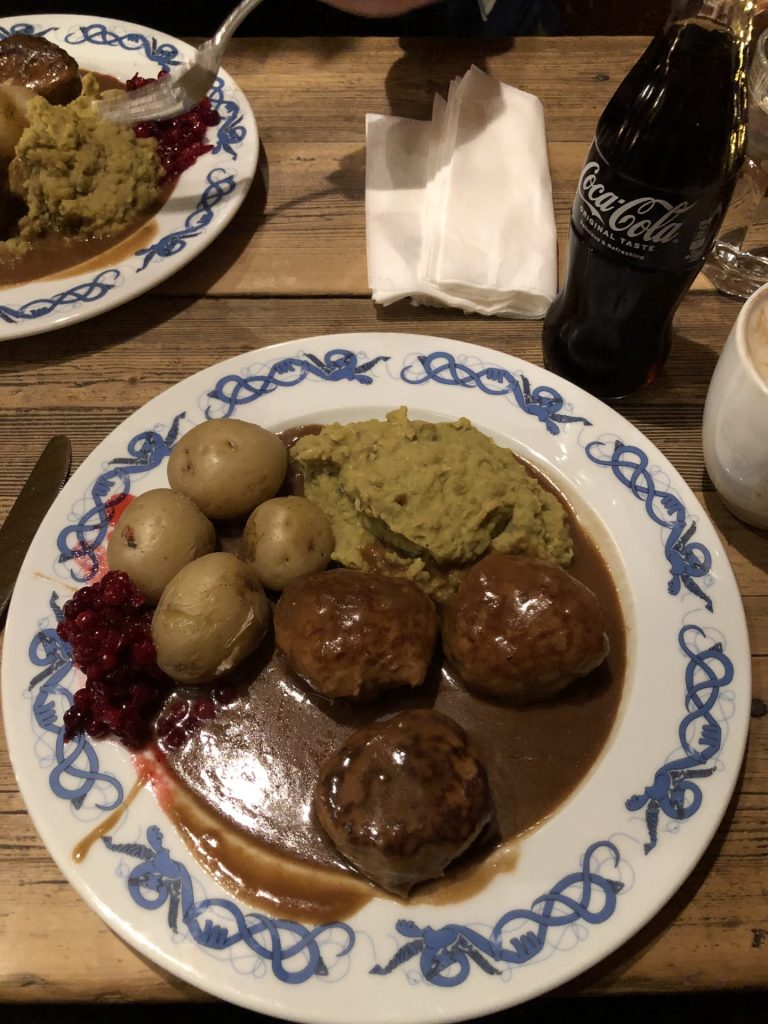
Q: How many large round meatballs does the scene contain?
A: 3